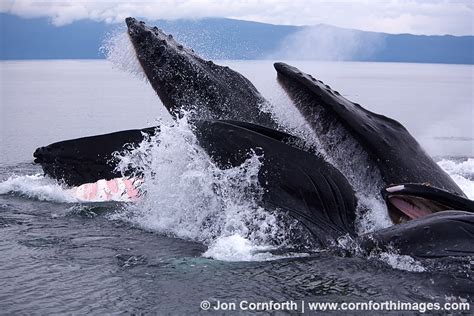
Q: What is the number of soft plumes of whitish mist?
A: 1